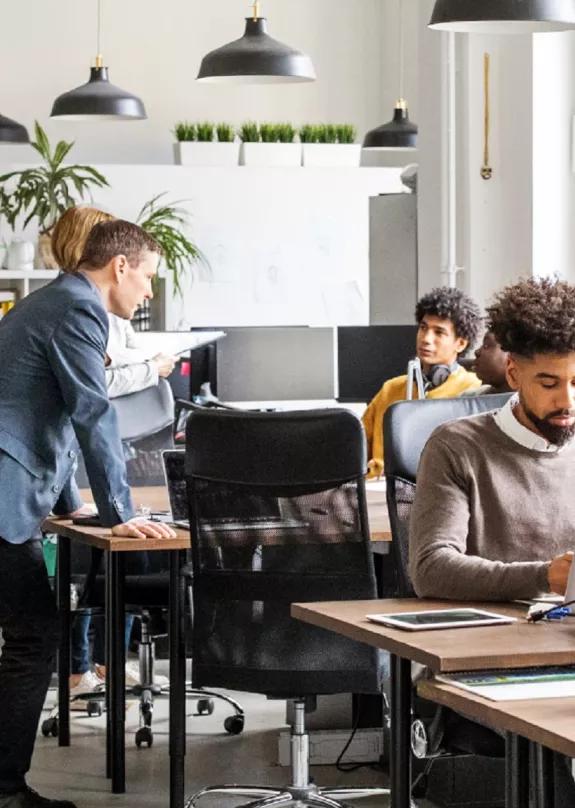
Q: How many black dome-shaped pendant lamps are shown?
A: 5